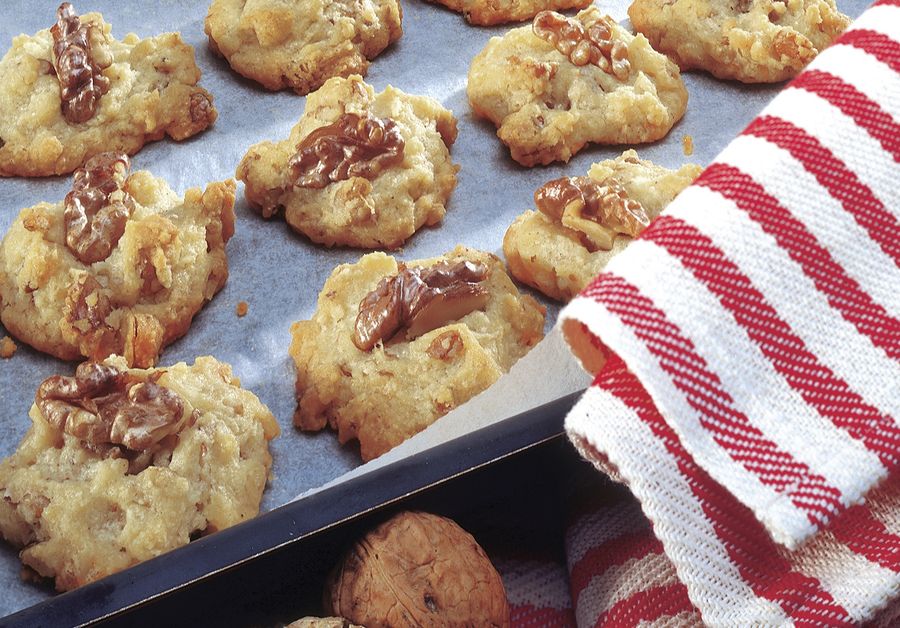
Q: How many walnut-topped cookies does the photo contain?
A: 7